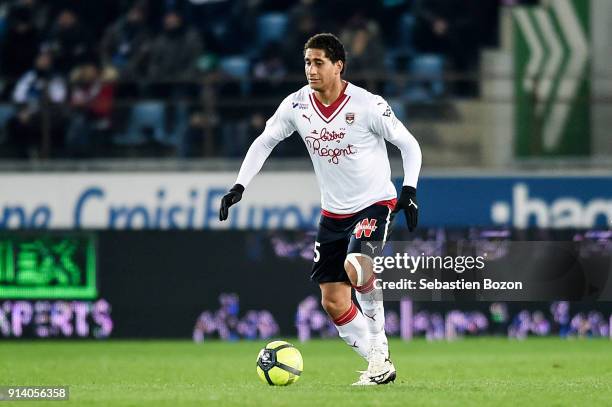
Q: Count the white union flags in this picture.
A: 0